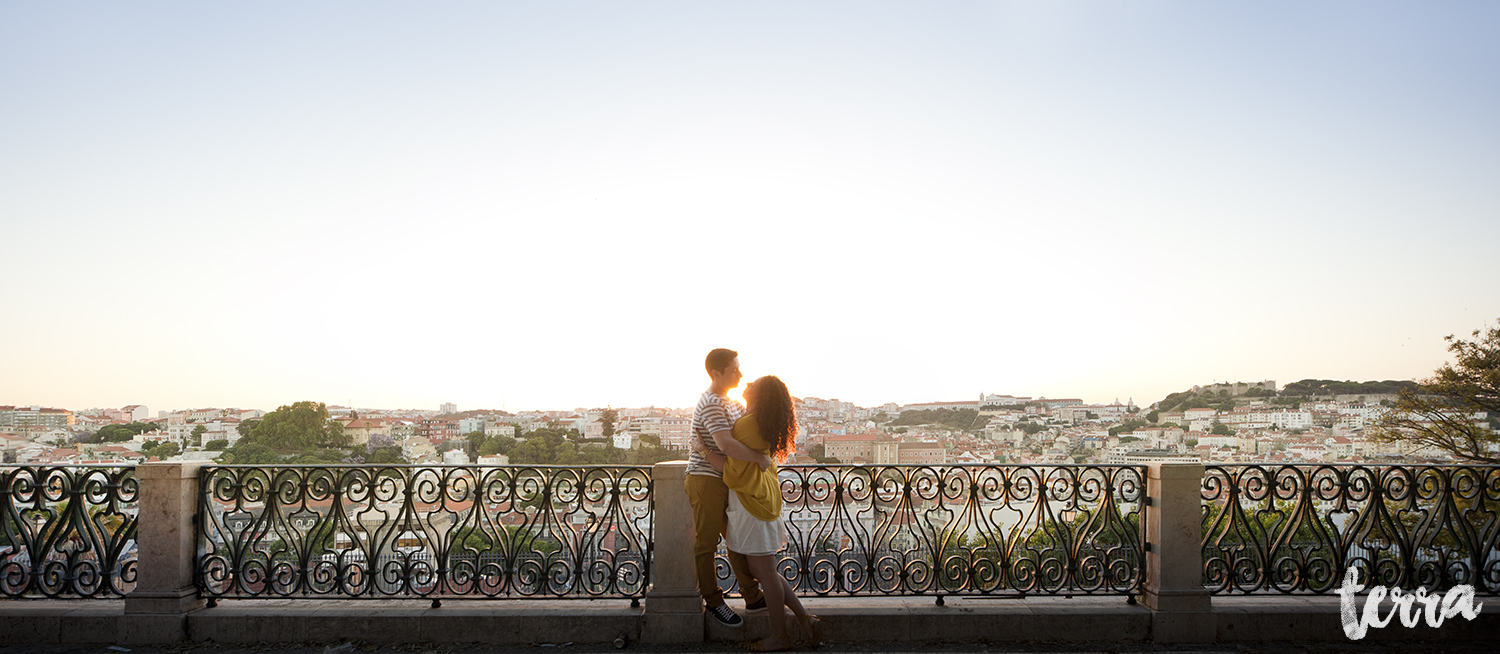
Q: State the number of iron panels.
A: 4